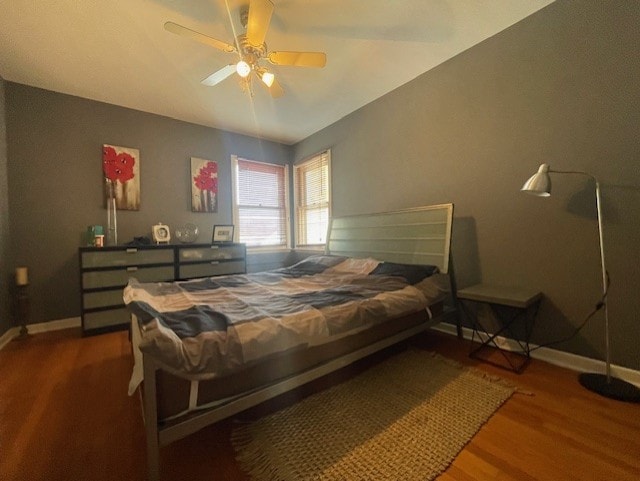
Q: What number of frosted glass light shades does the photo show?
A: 2